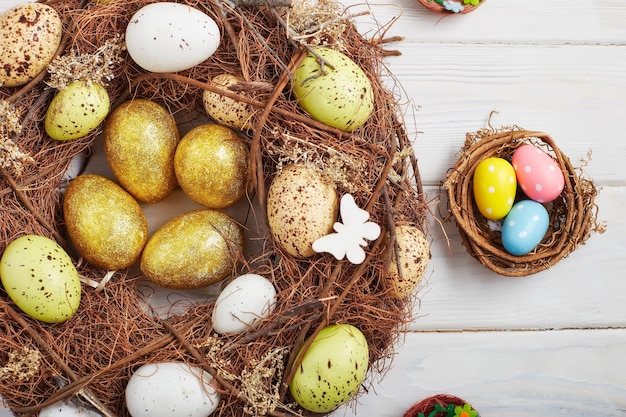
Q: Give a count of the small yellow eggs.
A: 1